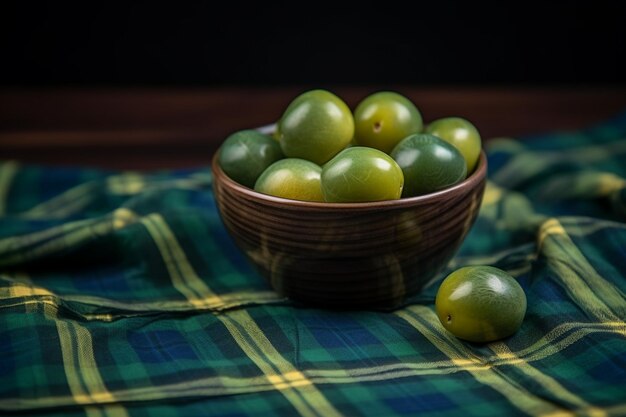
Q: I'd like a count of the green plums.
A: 8